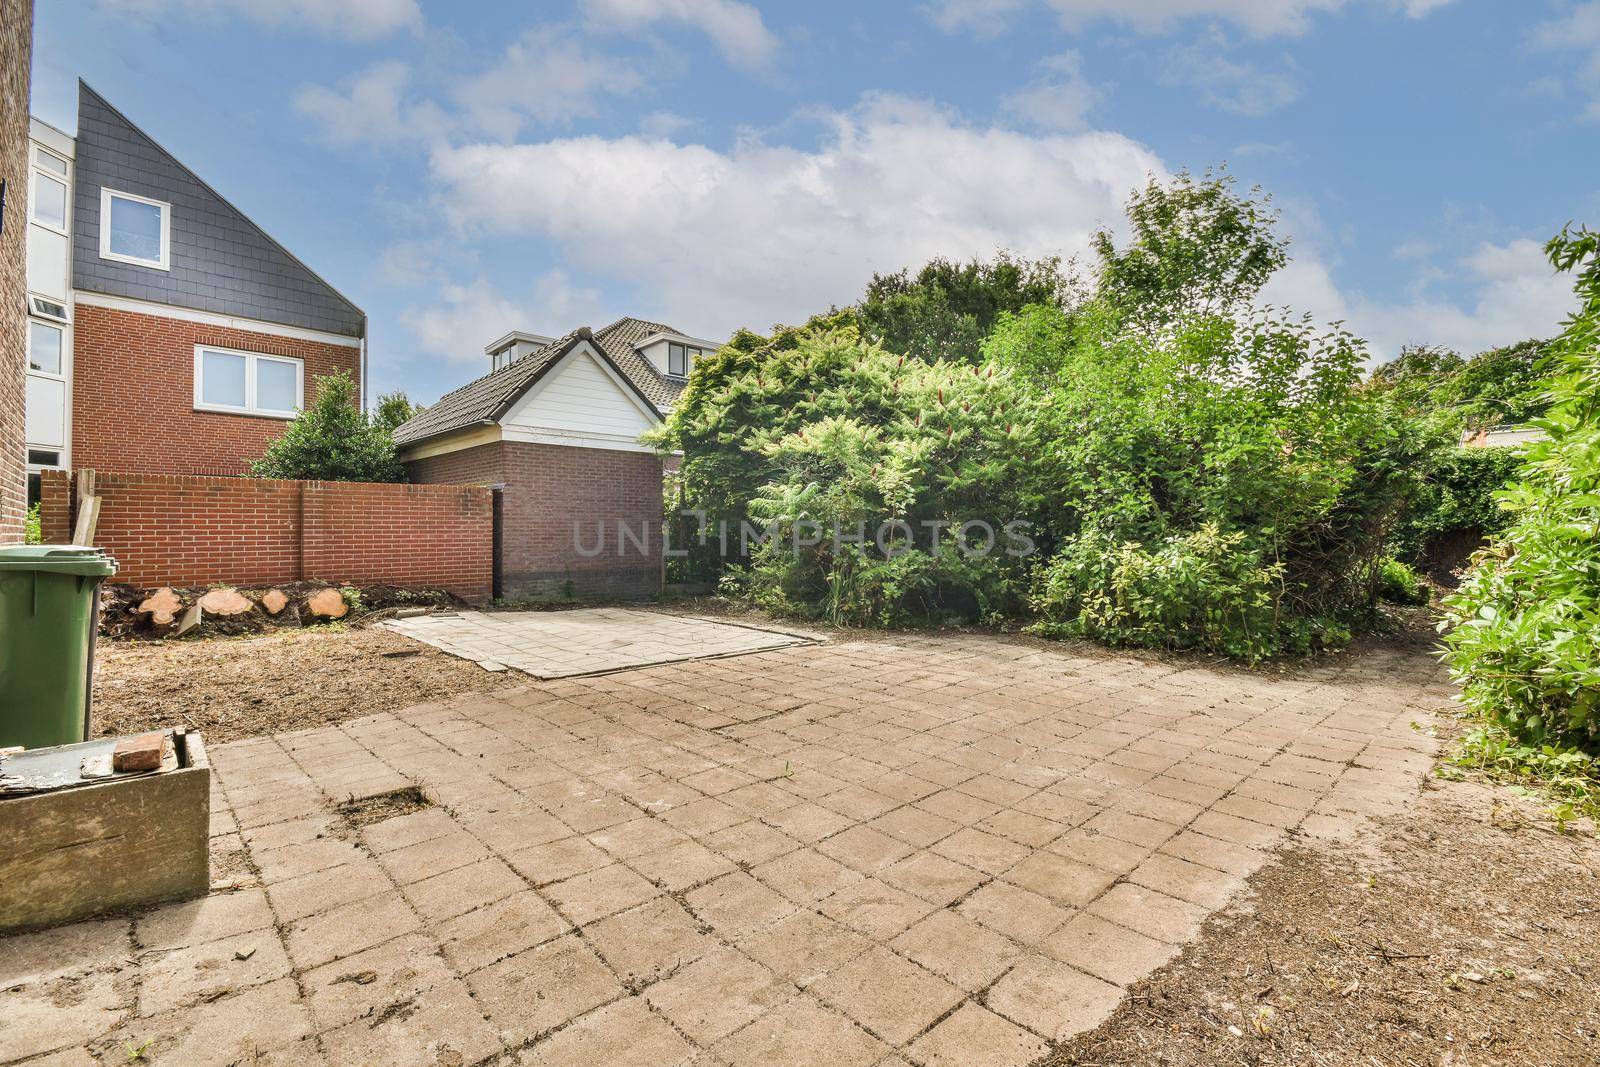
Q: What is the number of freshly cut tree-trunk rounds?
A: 4